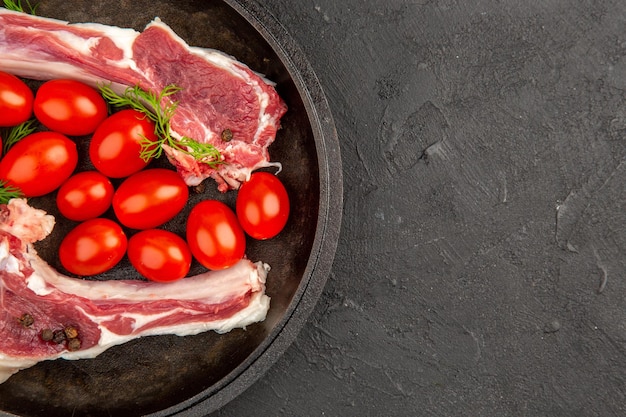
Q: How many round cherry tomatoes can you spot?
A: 10